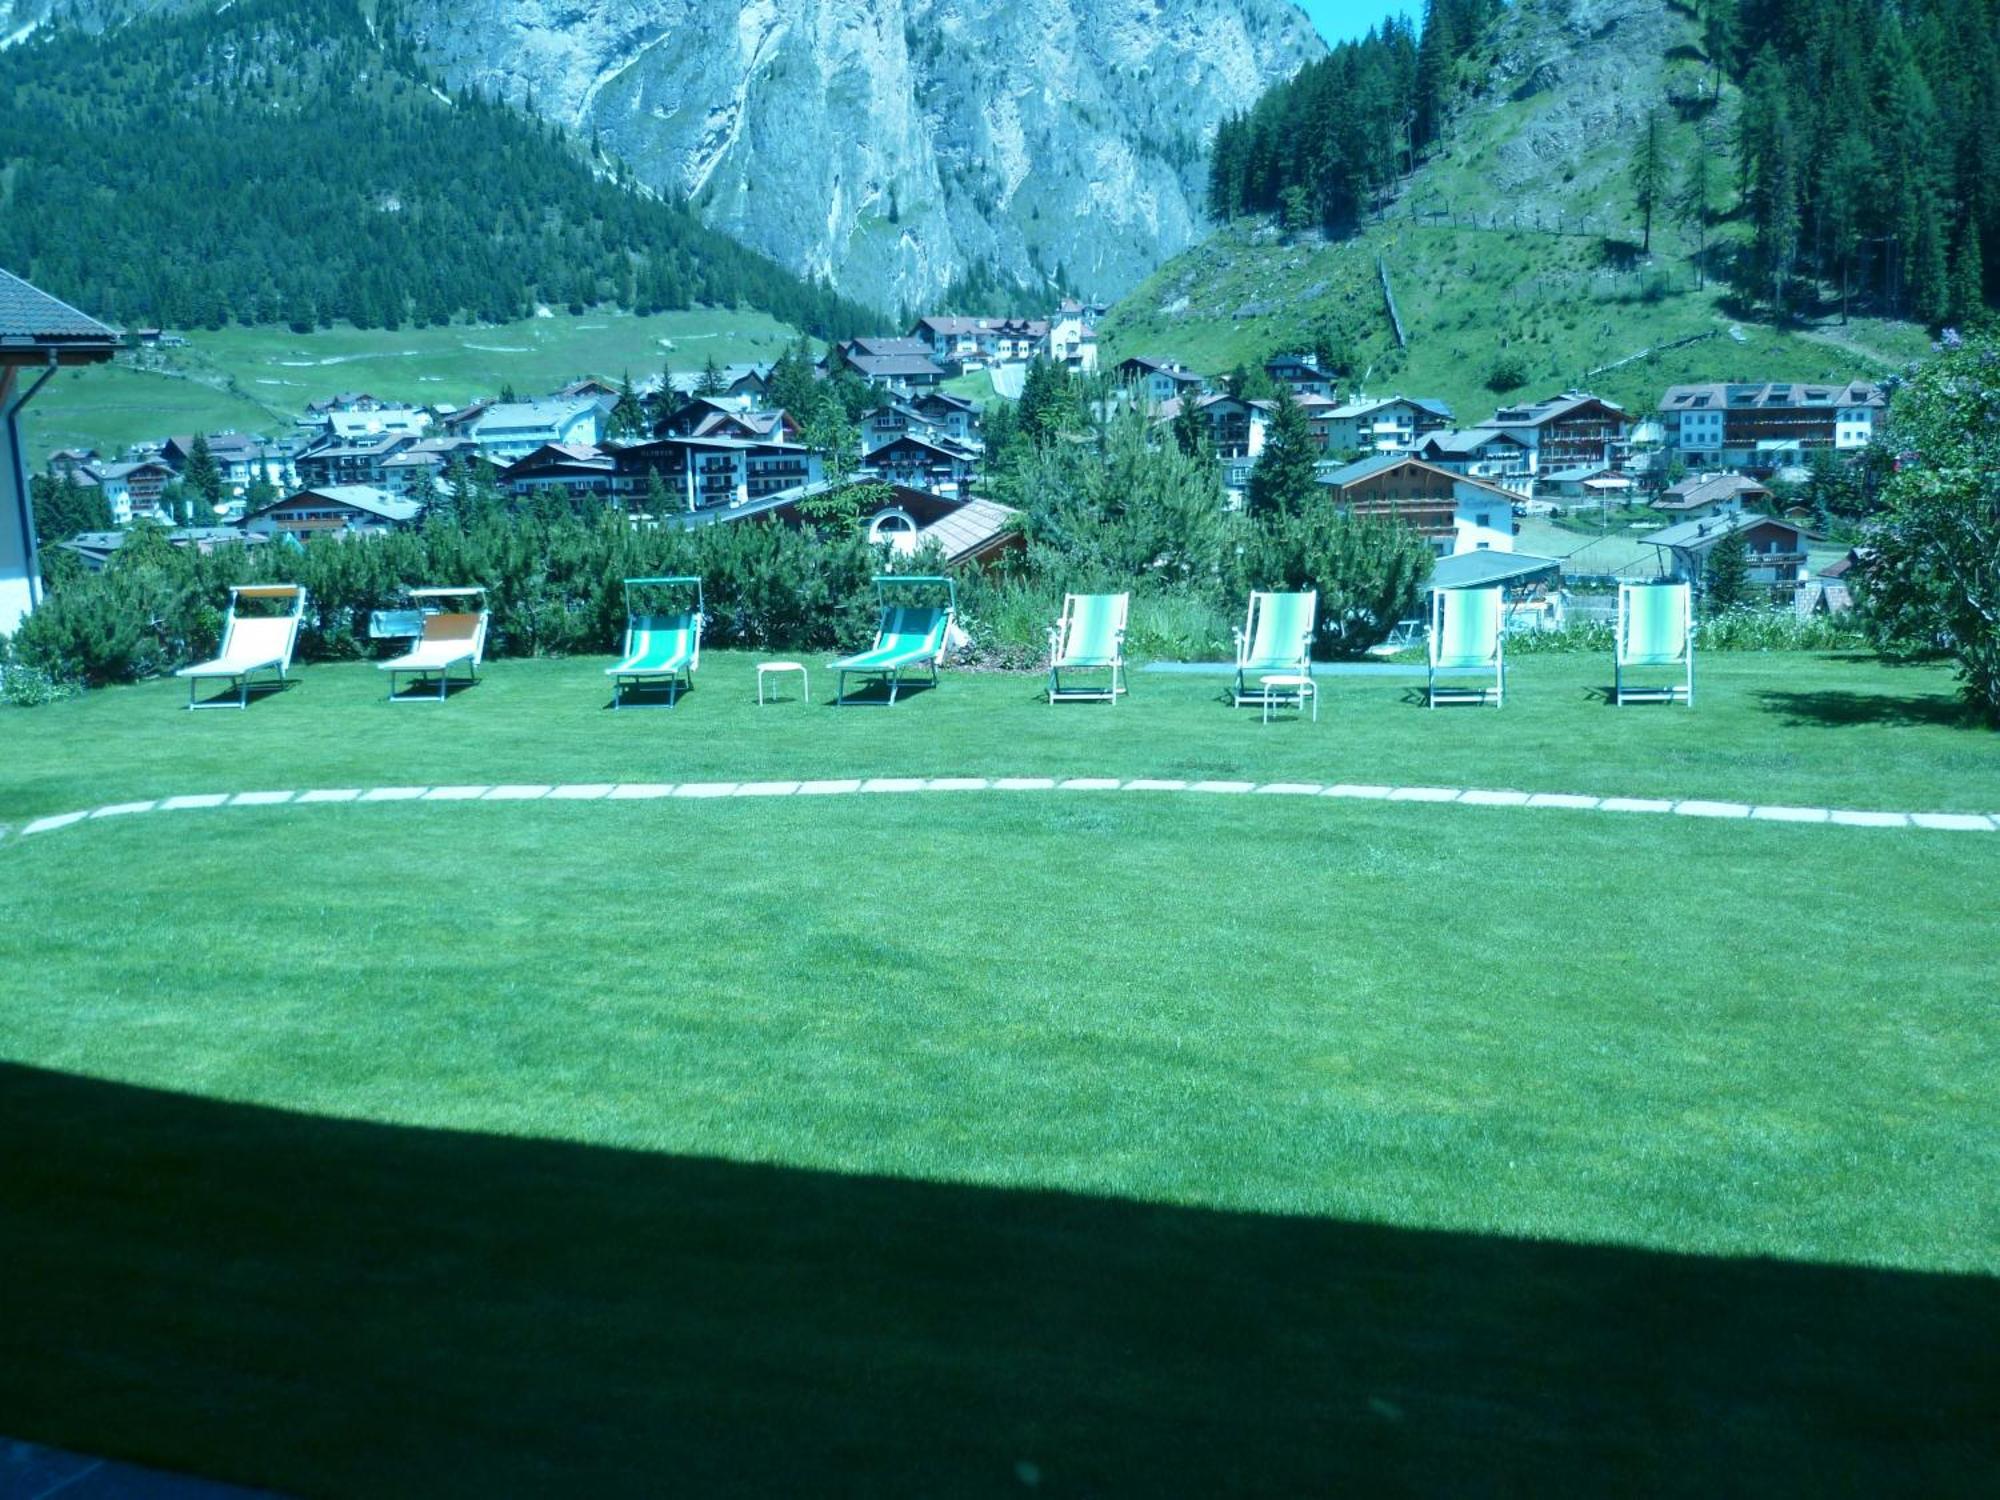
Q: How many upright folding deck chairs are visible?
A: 4